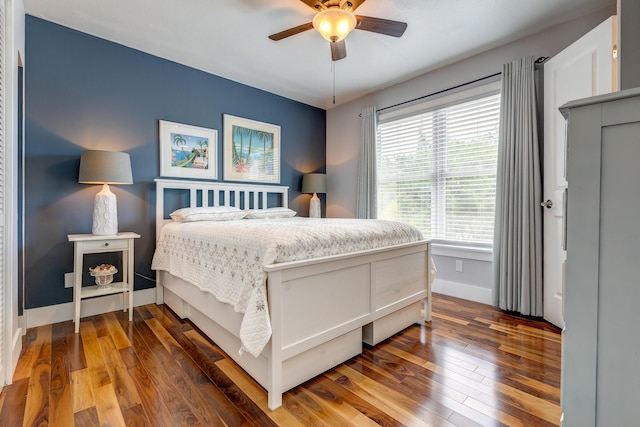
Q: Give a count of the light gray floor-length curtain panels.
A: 2